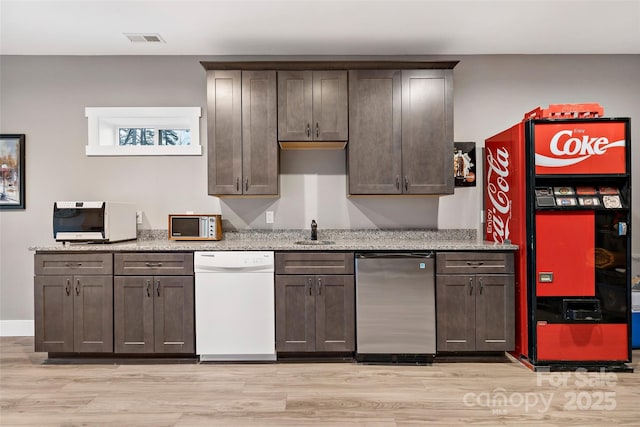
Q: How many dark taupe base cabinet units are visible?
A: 4